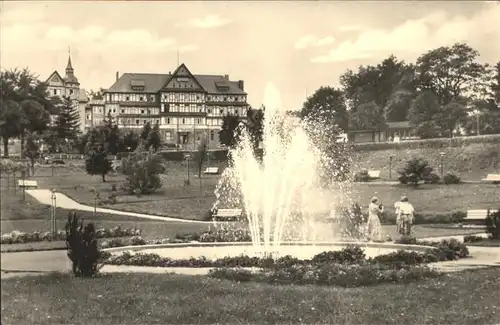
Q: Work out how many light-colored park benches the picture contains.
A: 6